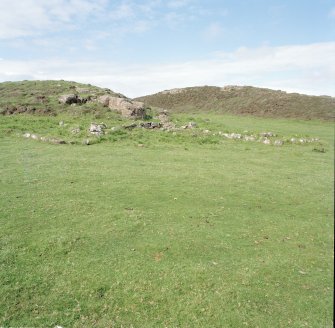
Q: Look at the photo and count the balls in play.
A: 0